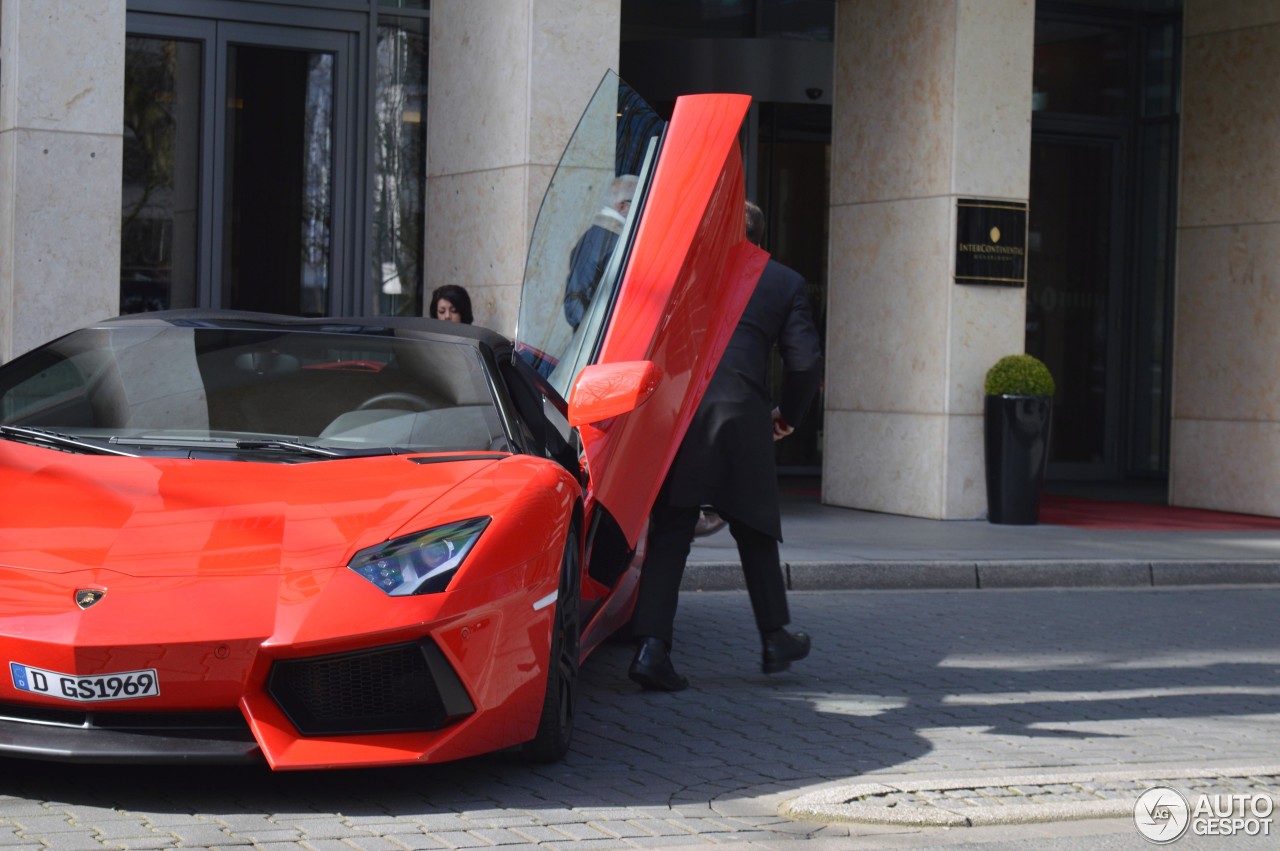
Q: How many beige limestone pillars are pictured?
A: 4